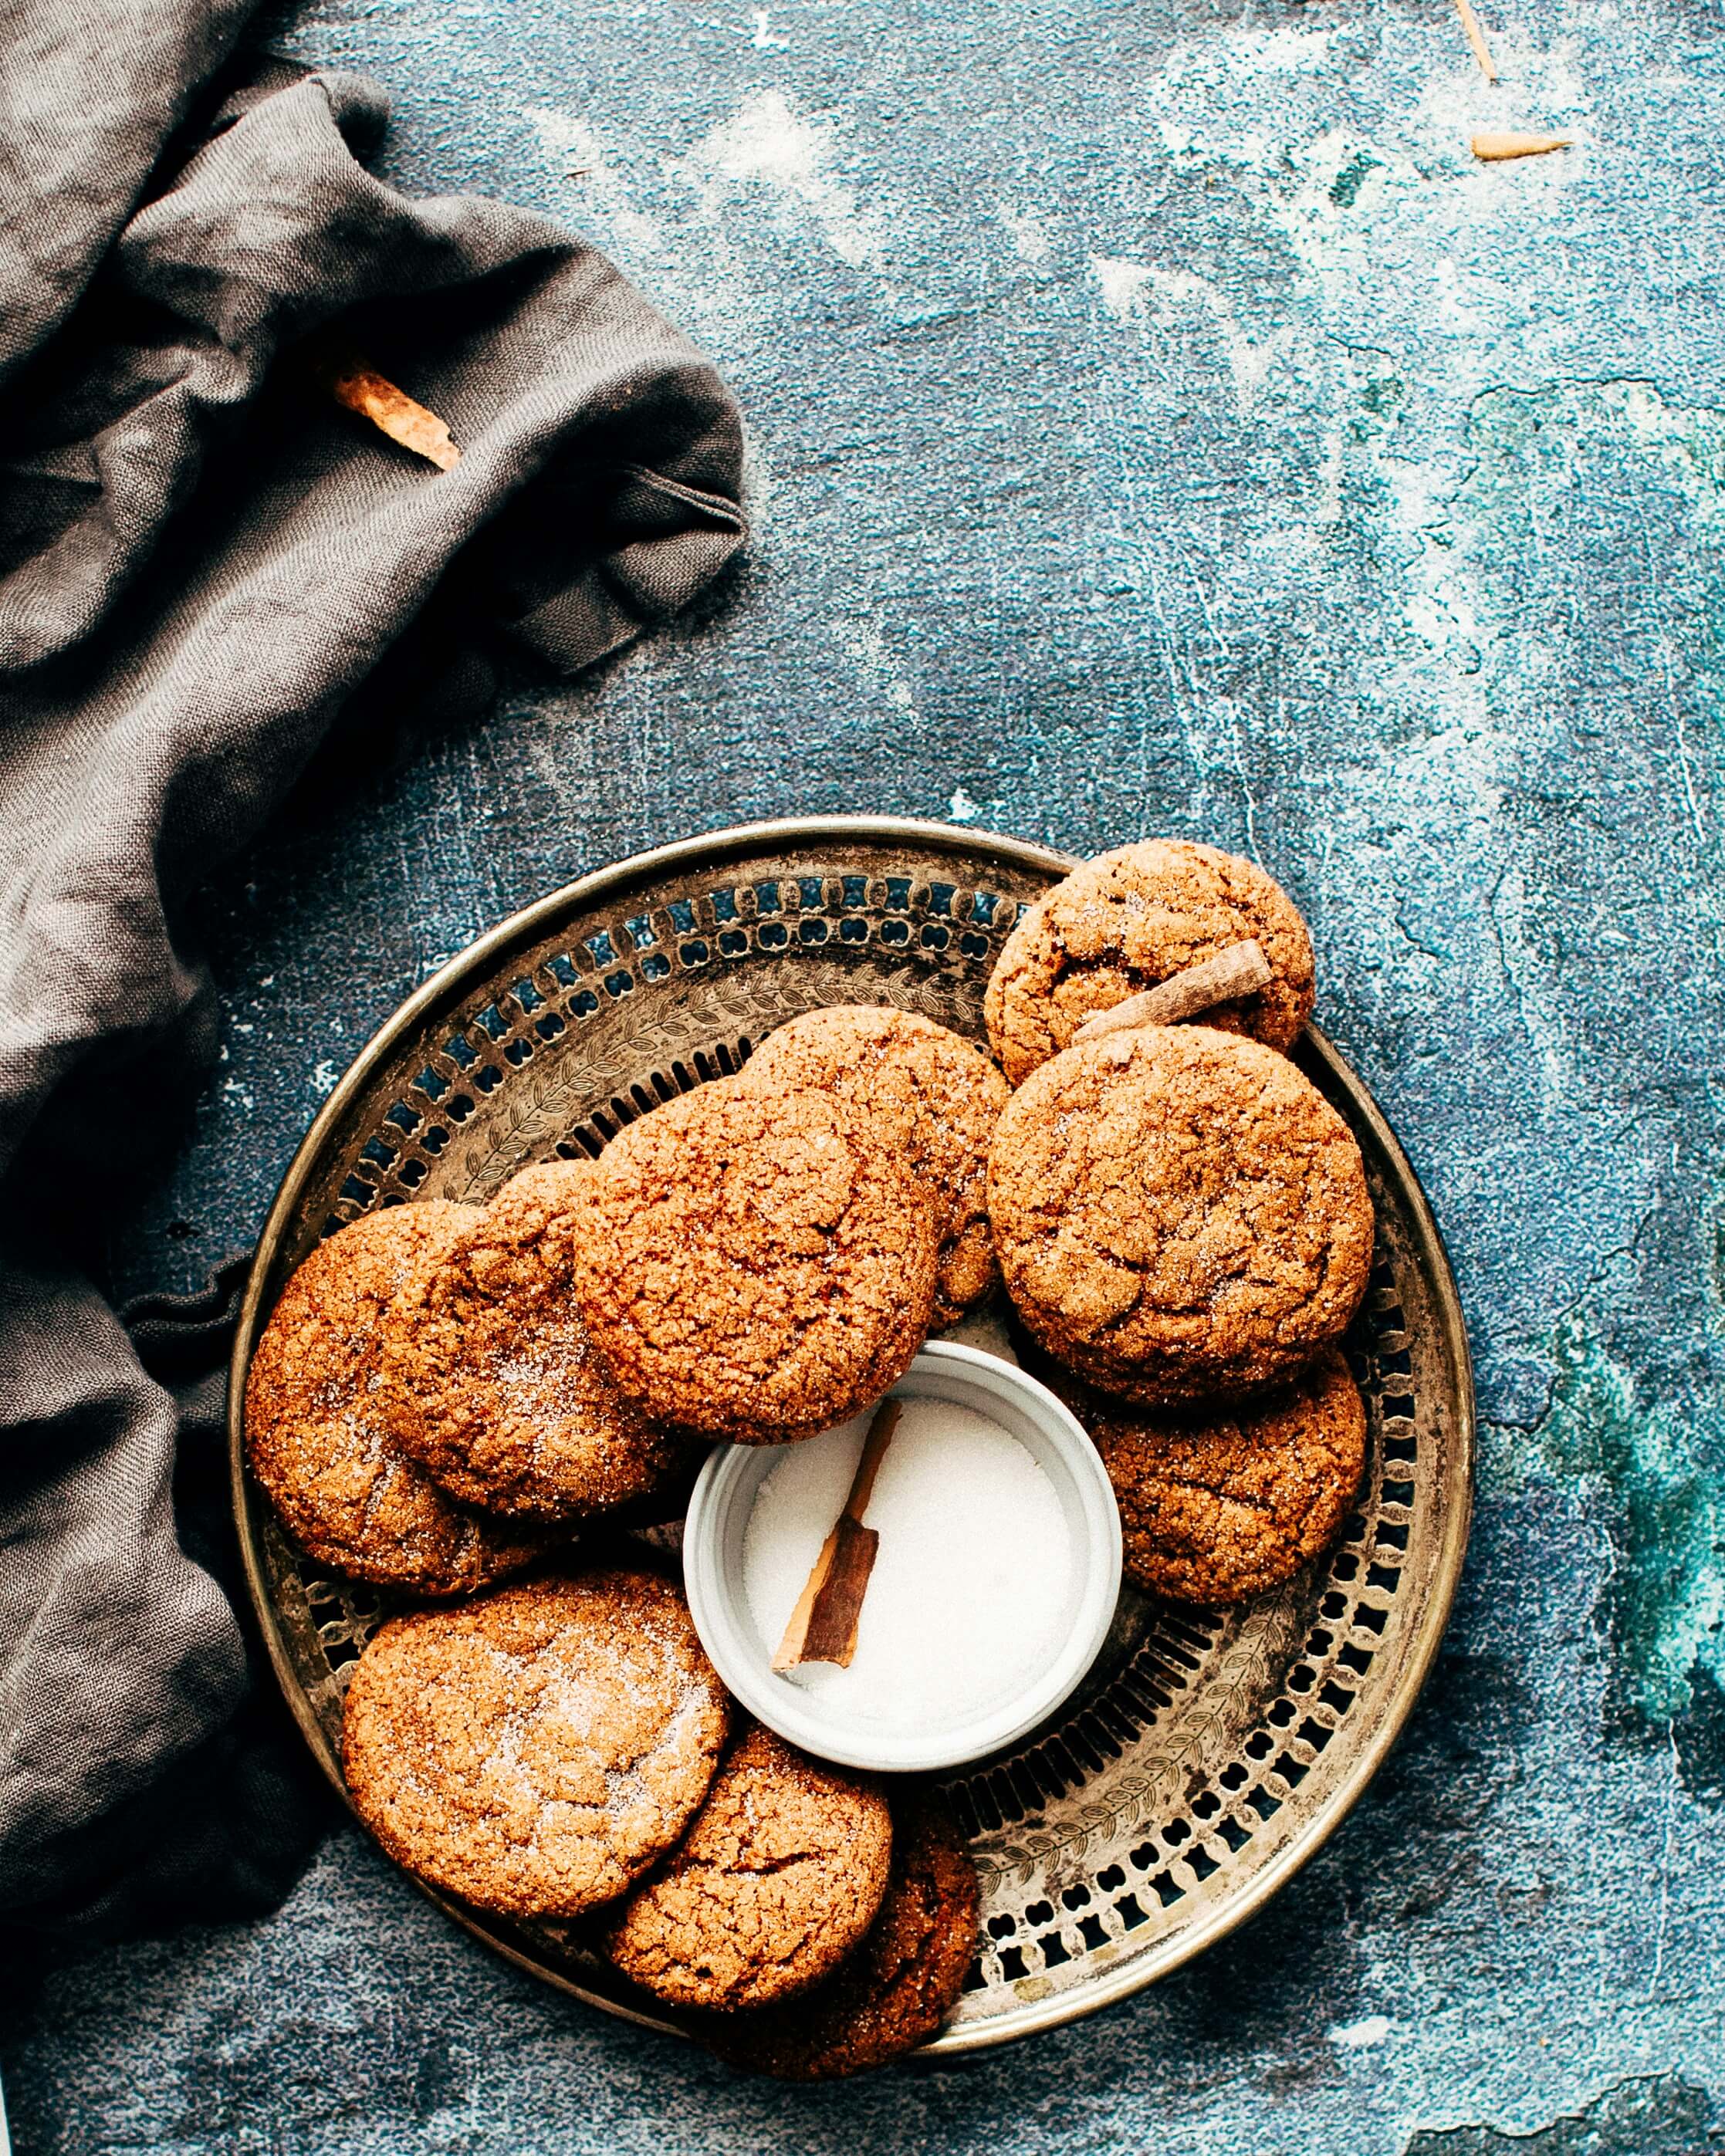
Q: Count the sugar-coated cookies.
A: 10